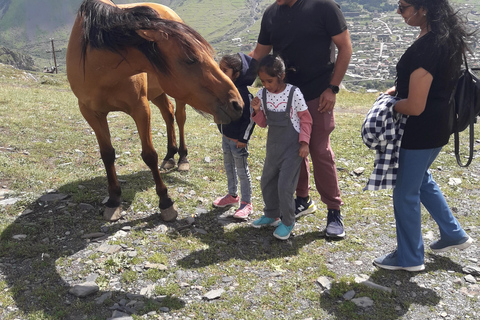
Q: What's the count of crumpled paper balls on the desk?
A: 0